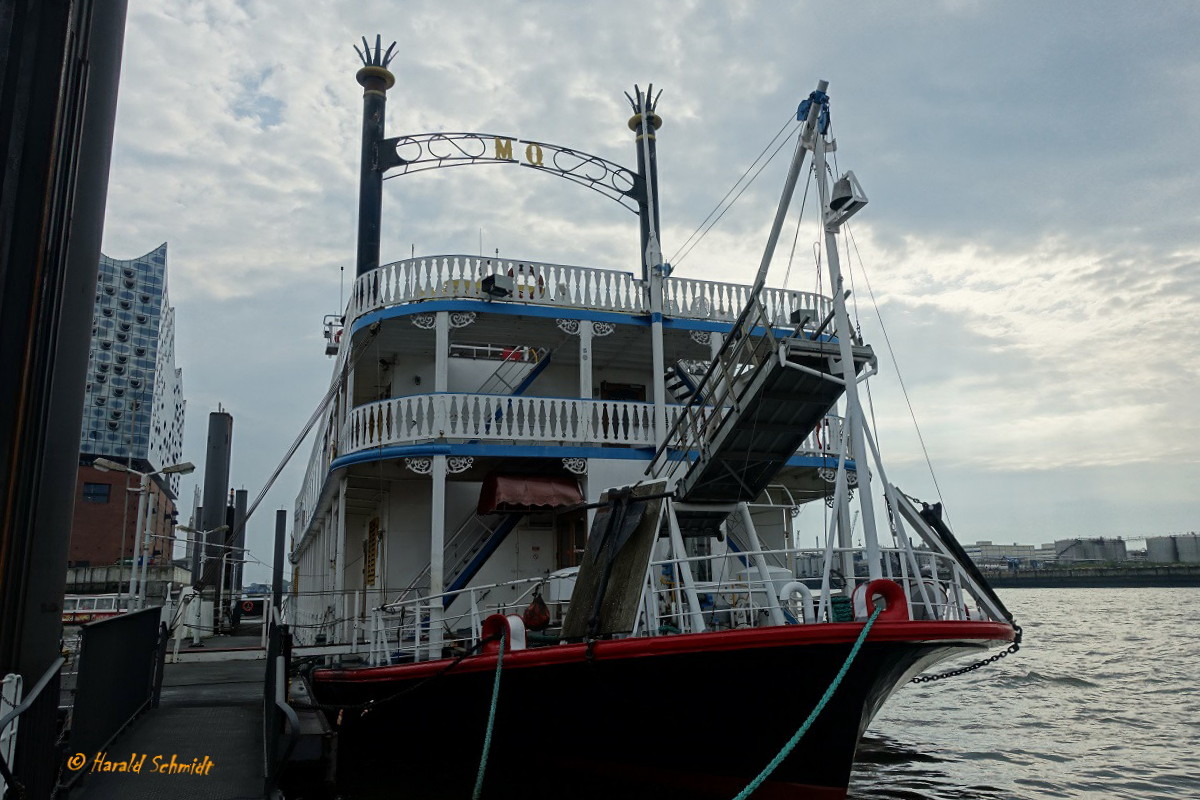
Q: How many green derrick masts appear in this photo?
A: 0